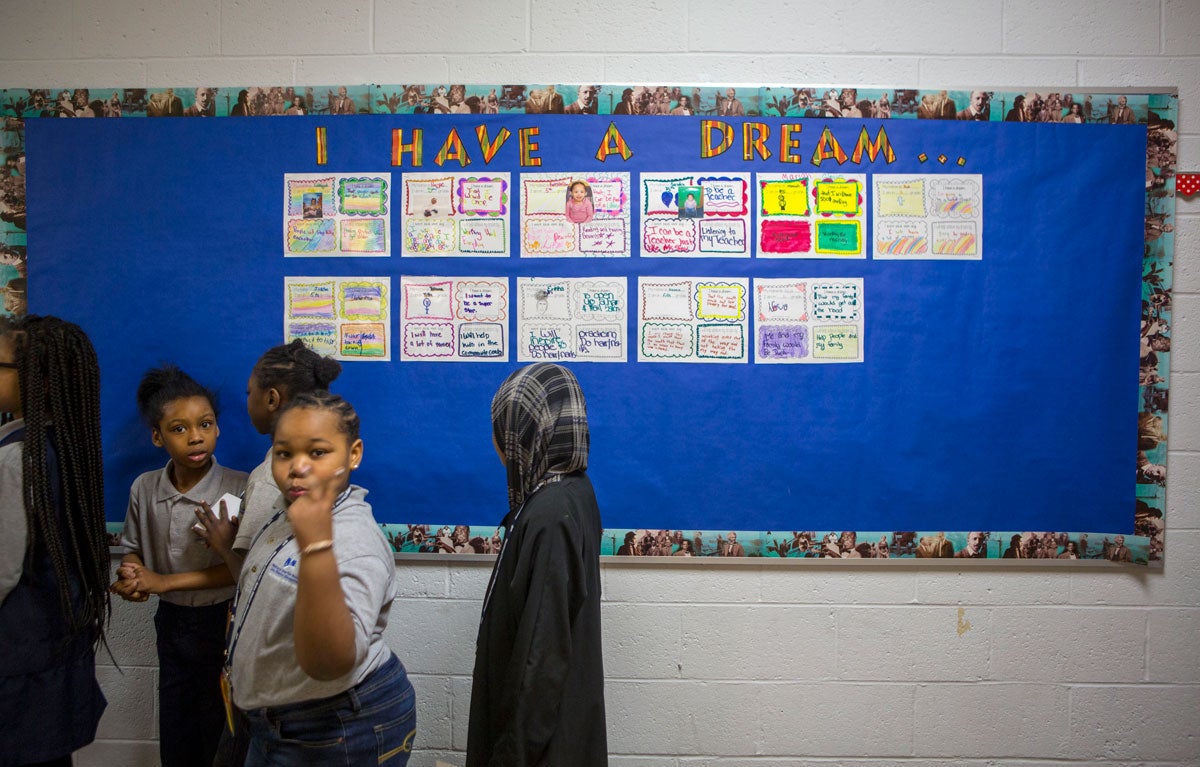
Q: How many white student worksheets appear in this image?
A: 11